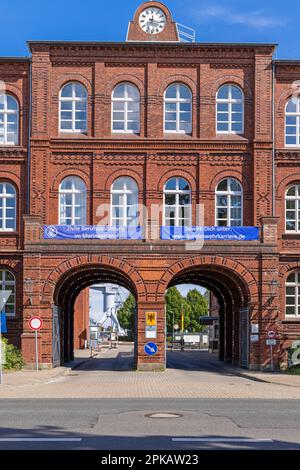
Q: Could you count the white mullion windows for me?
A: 14